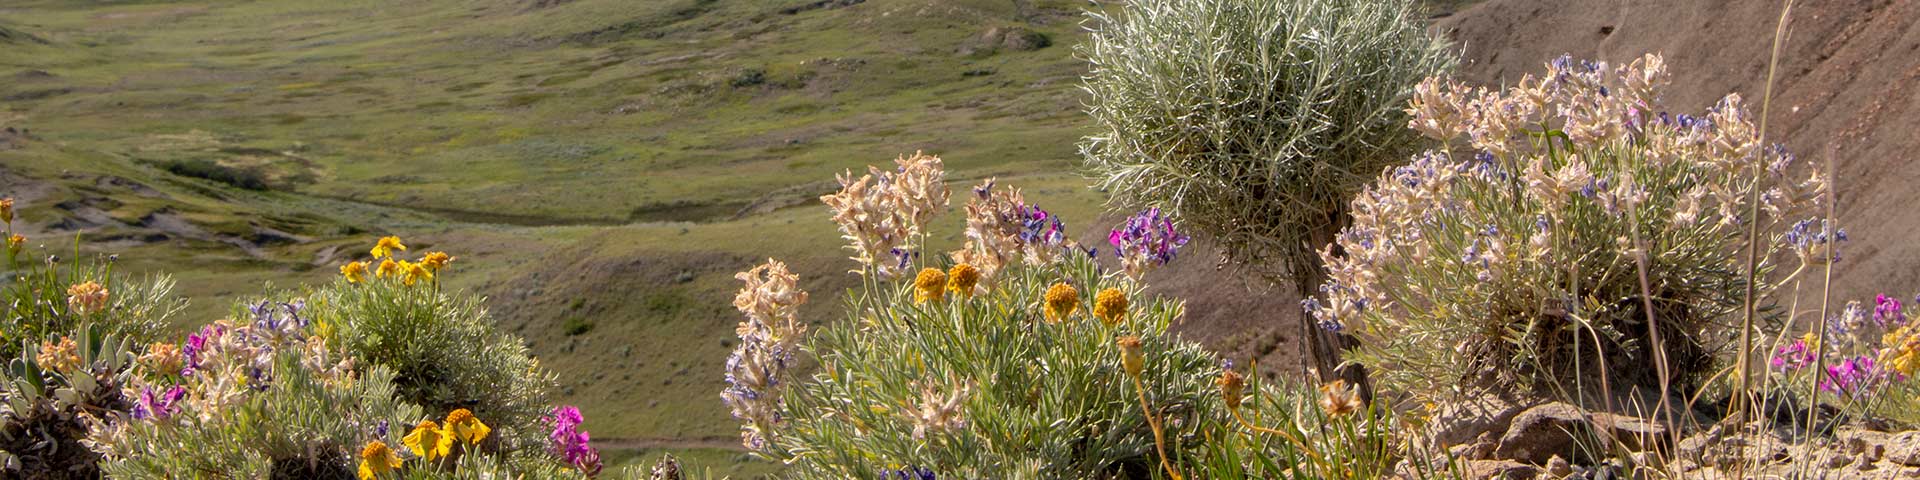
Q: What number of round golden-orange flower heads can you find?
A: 4